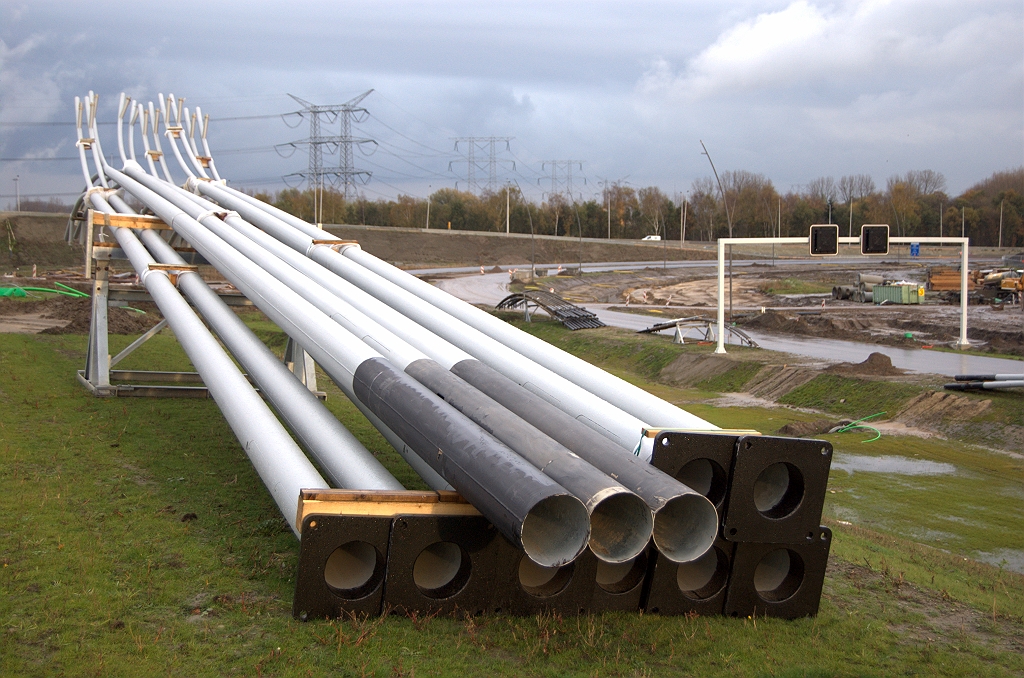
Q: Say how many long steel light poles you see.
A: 11